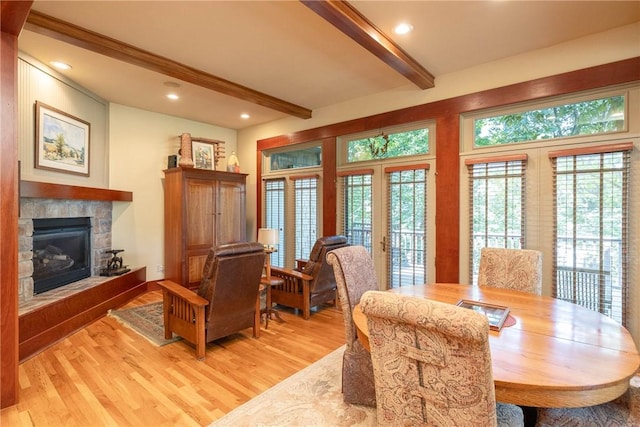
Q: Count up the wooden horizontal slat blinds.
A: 6